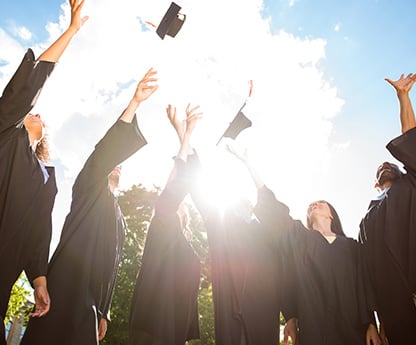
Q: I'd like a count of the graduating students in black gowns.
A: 6